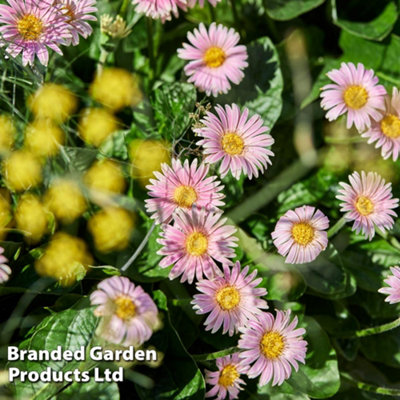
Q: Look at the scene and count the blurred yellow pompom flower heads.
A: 13